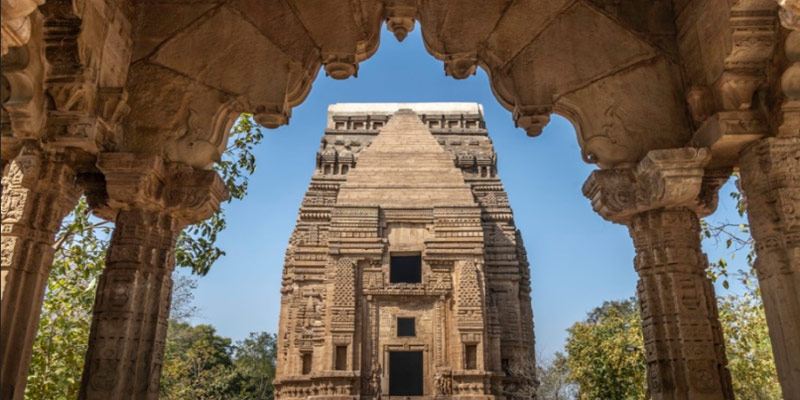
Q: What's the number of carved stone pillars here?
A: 4